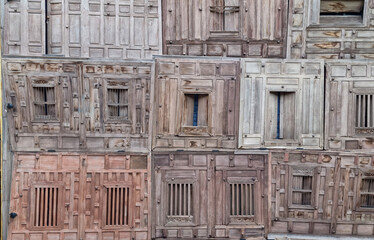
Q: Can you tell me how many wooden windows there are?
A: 13